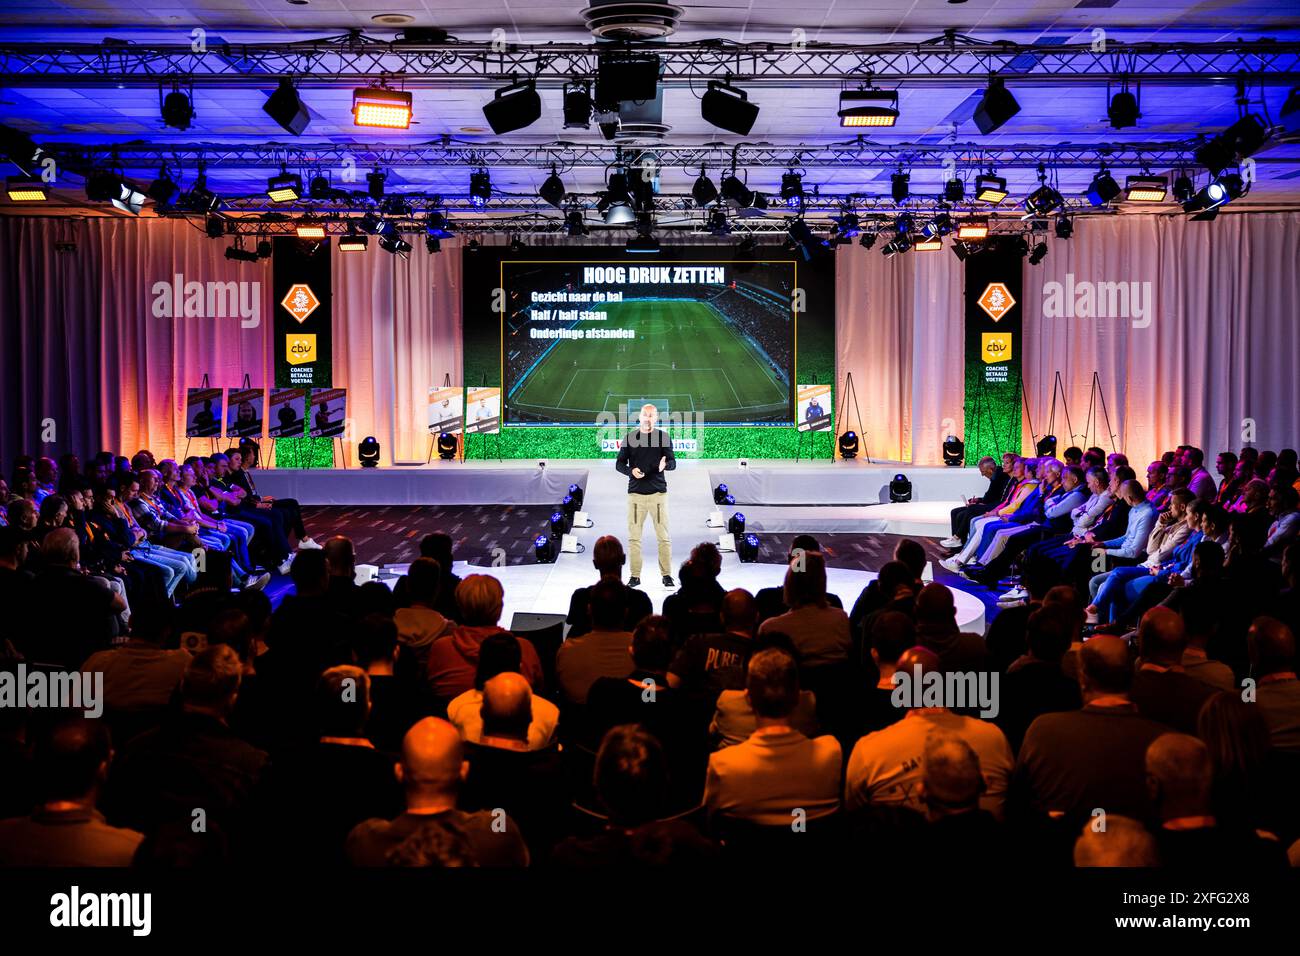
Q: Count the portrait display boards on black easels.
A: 7